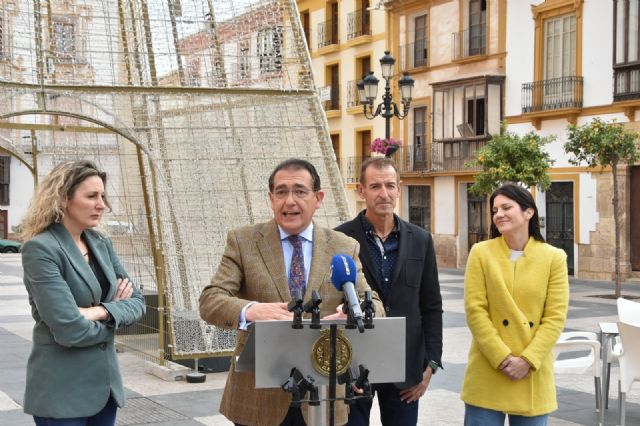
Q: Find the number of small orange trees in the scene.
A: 2